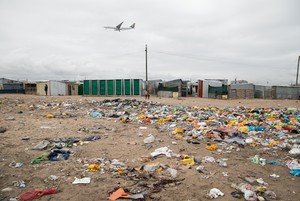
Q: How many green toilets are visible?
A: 7